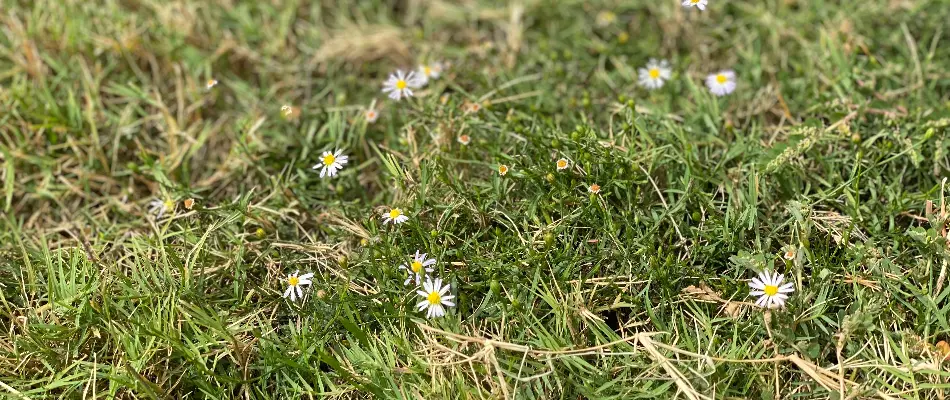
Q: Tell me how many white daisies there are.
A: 12